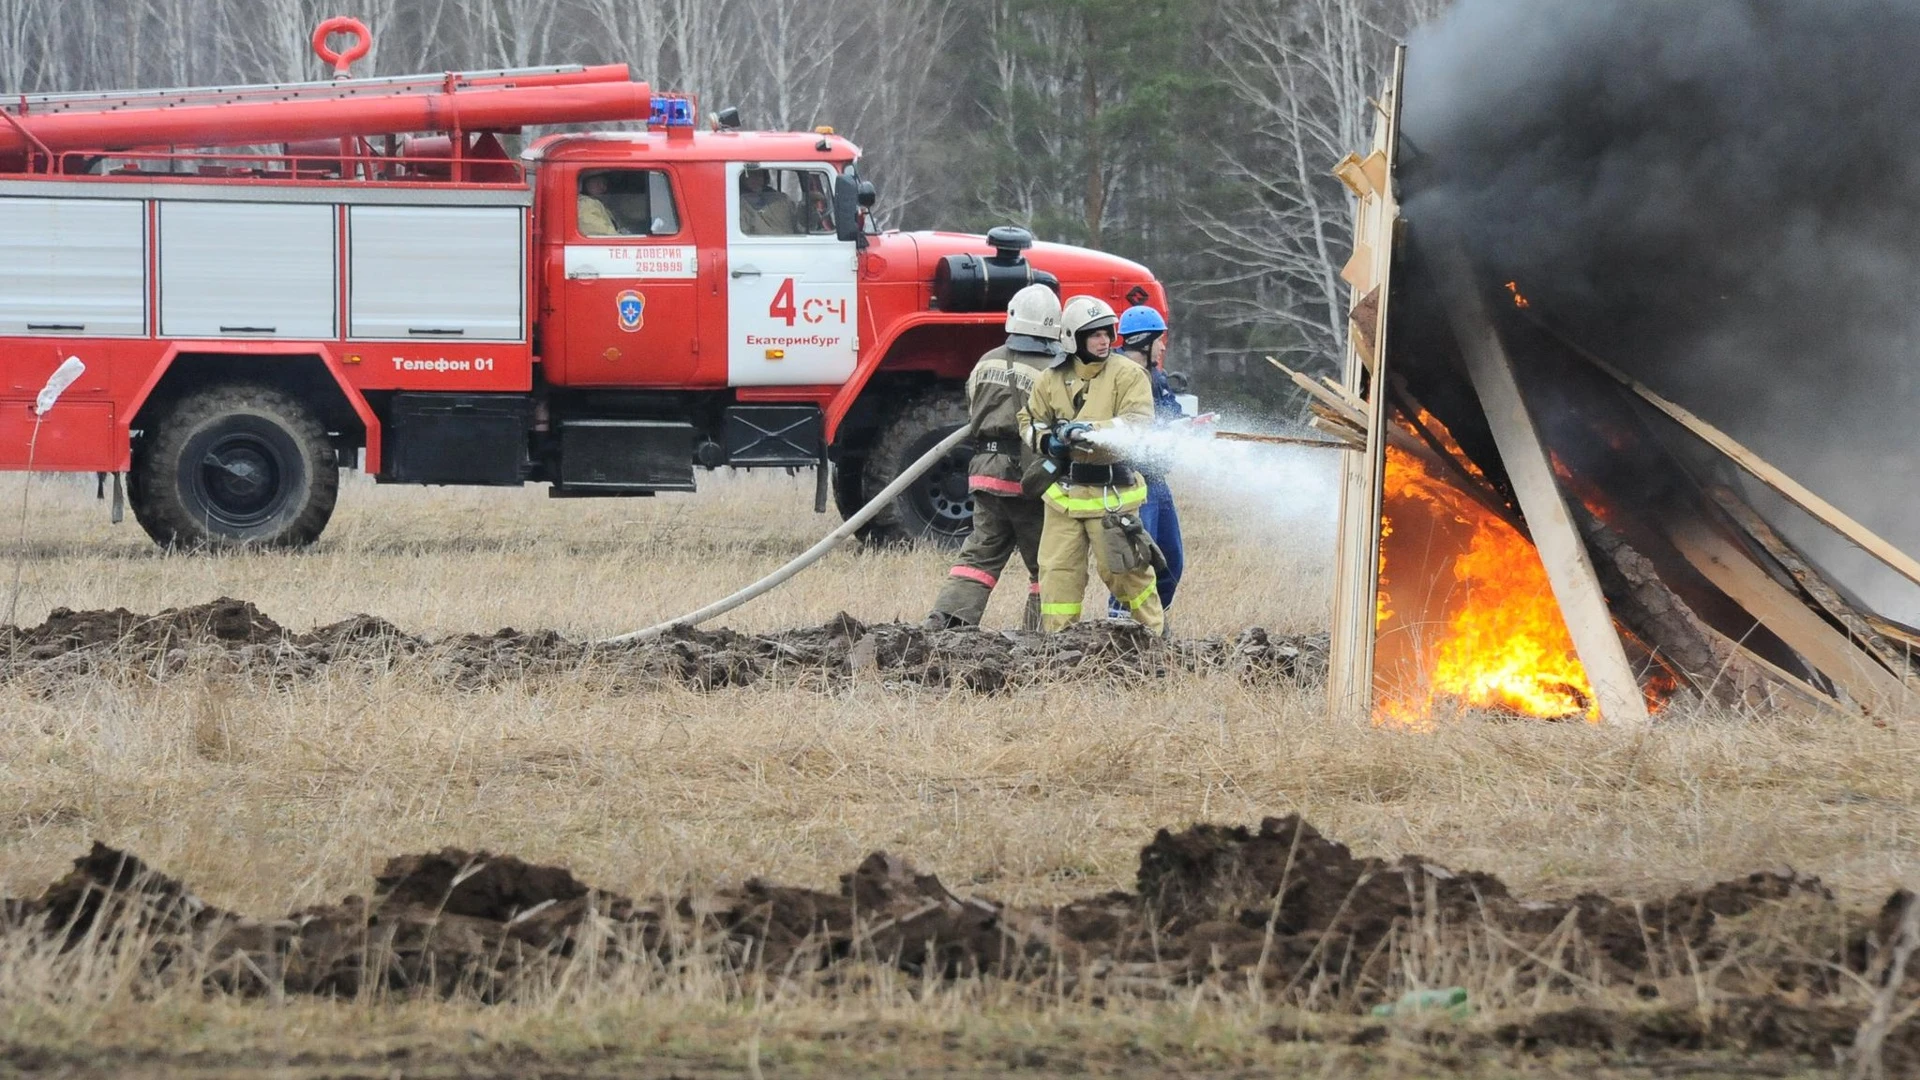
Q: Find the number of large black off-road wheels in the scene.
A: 2